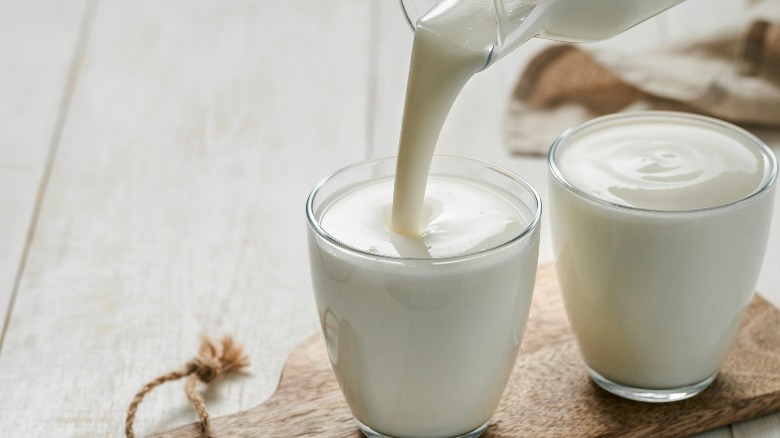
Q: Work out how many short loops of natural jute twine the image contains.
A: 1